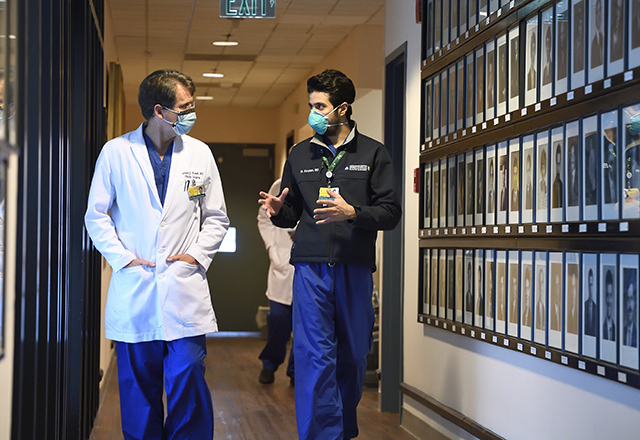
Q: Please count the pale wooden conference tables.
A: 0